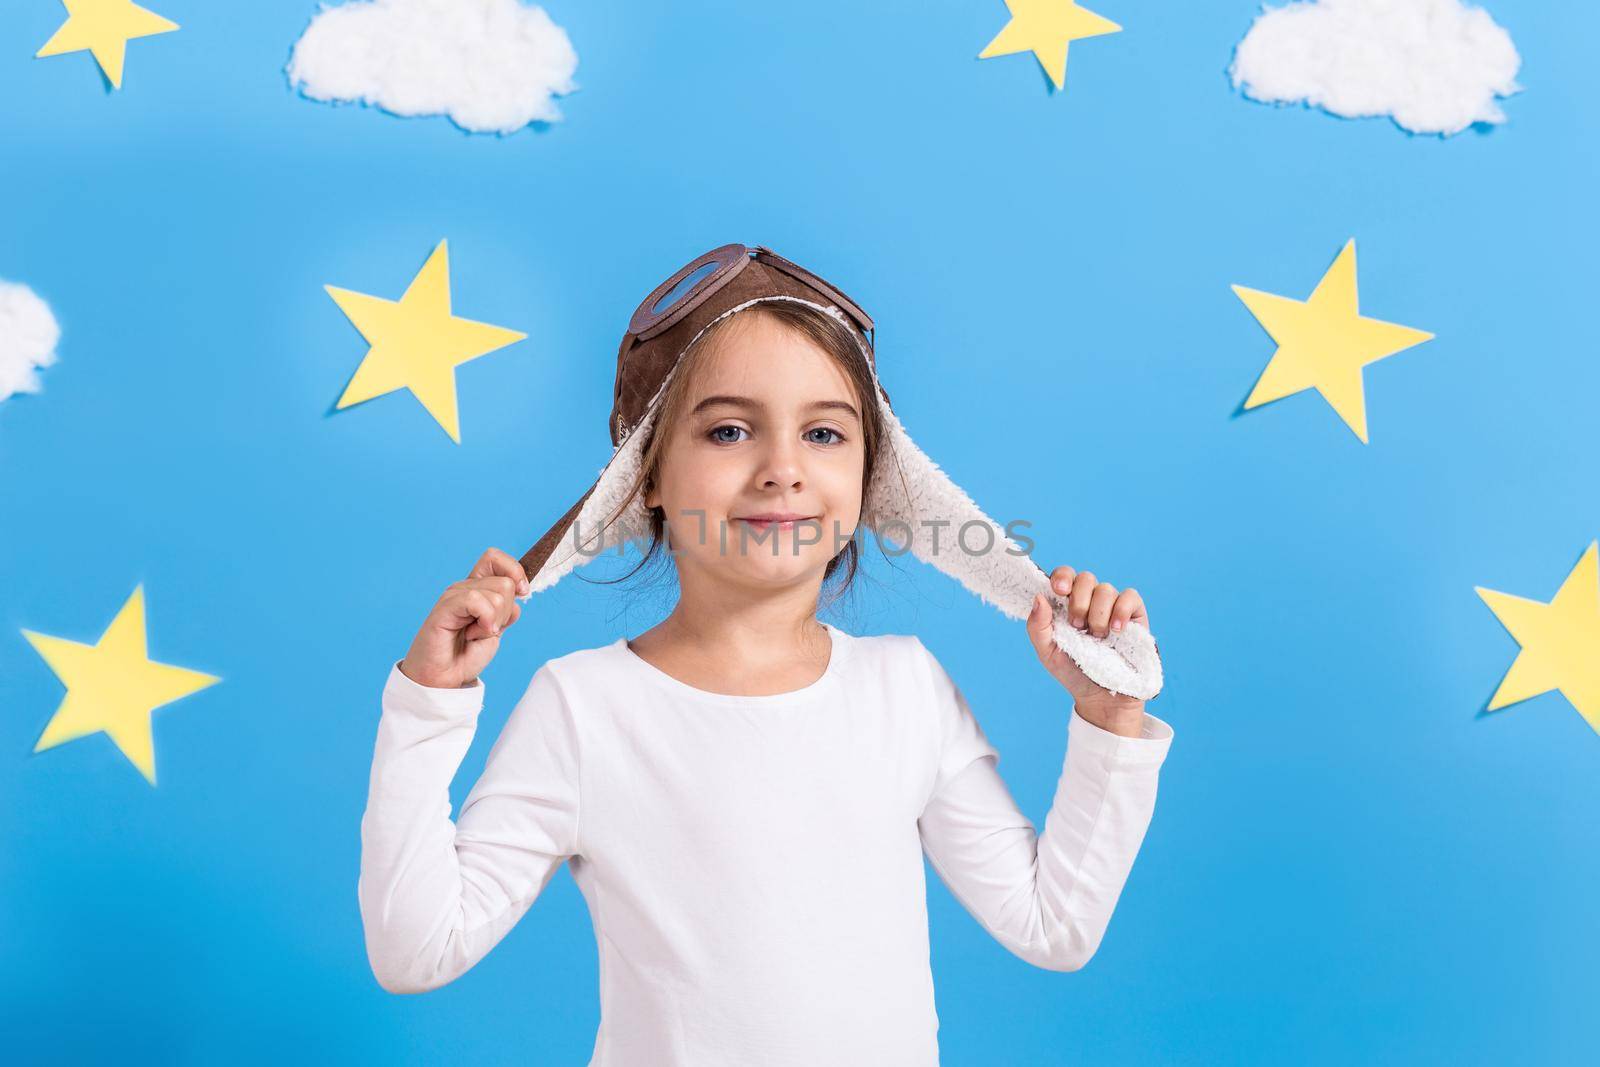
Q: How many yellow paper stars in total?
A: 6